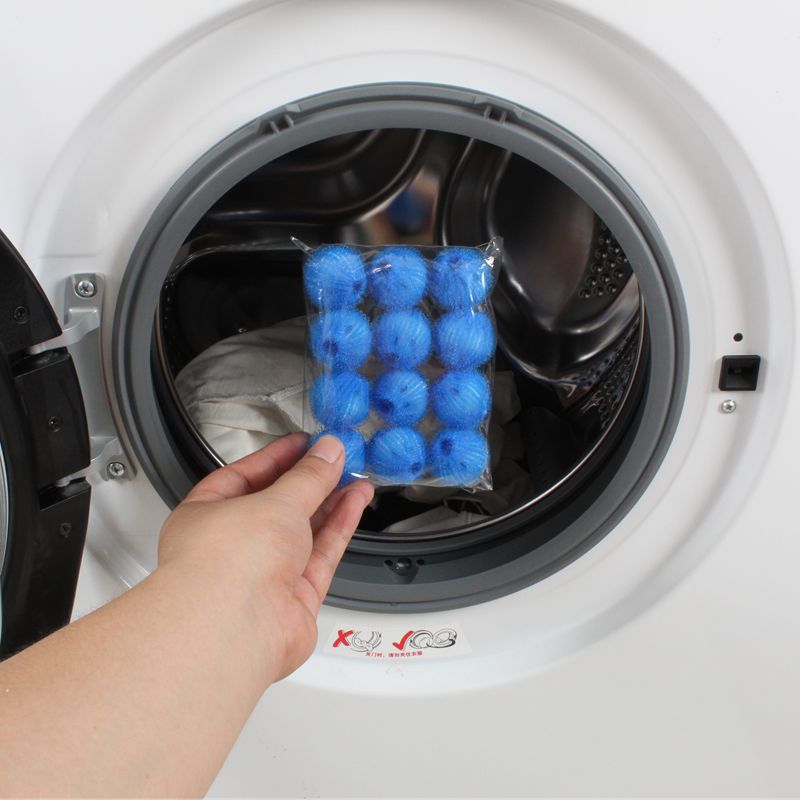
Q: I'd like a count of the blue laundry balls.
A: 12